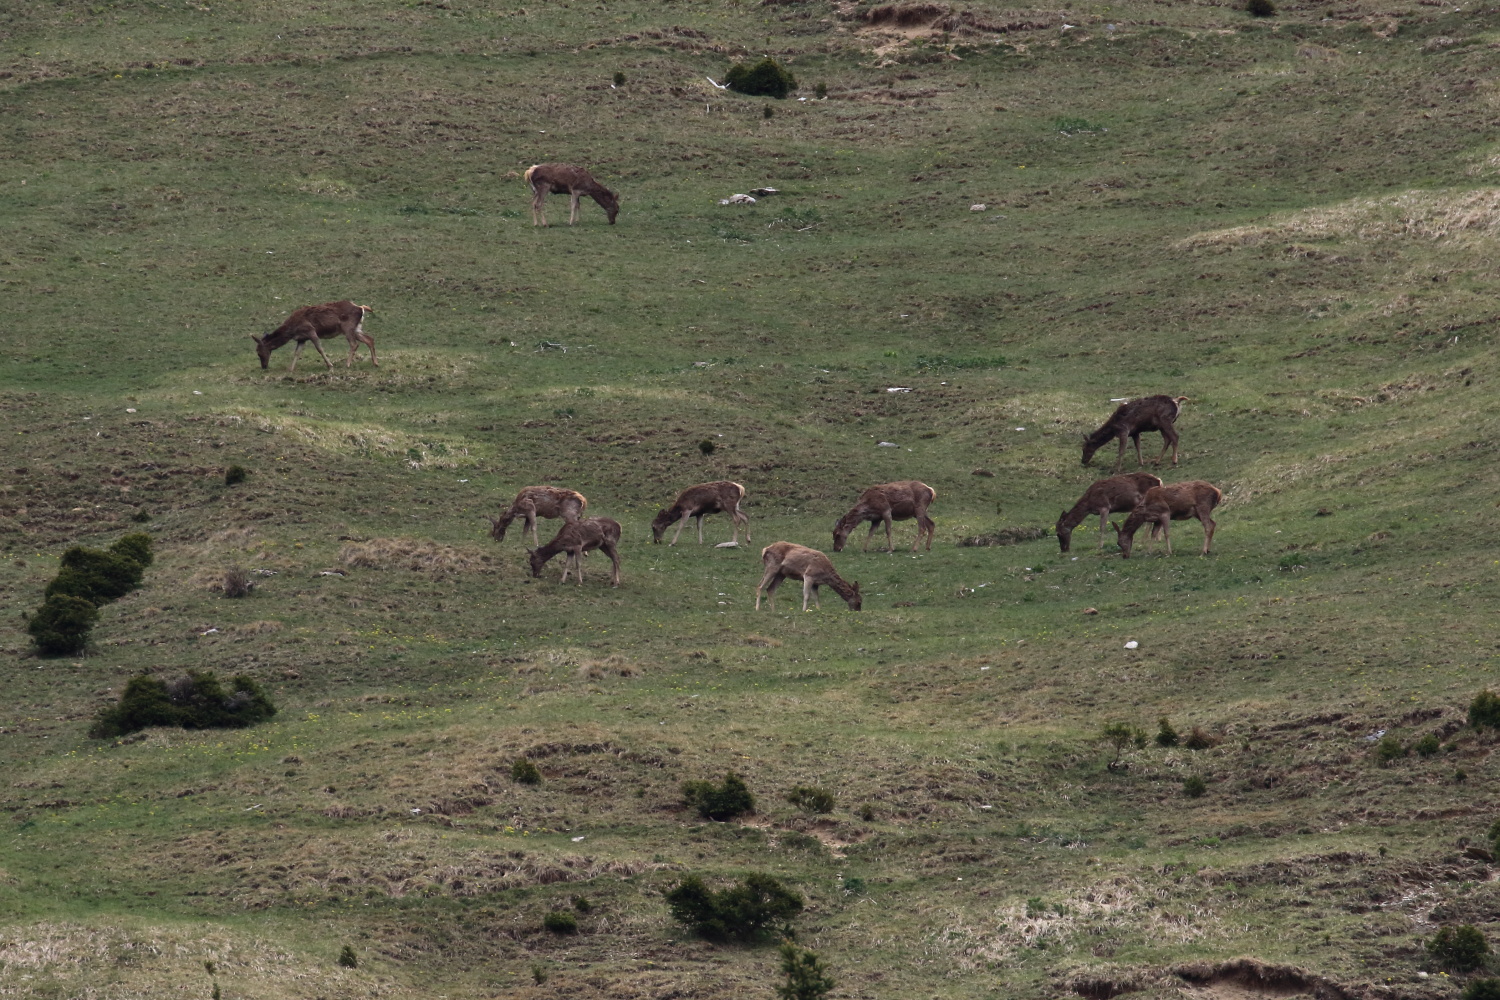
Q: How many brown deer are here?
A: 10